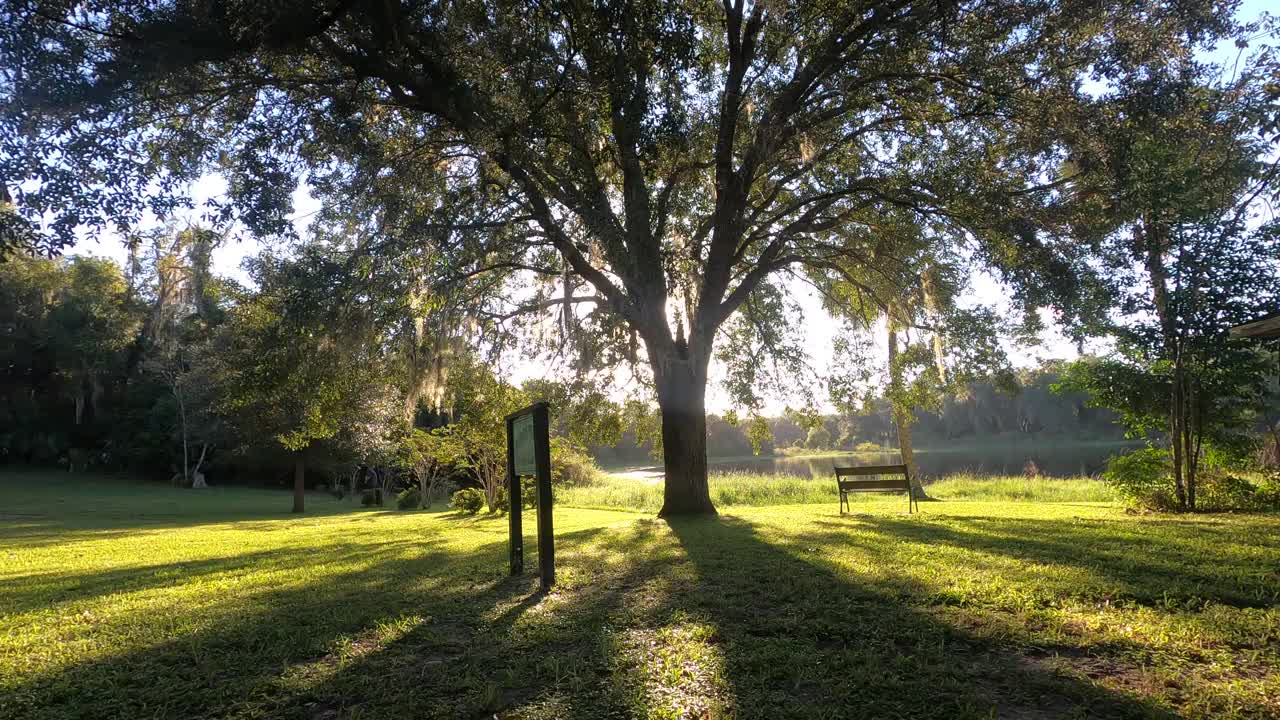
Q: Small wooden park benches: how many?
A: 1